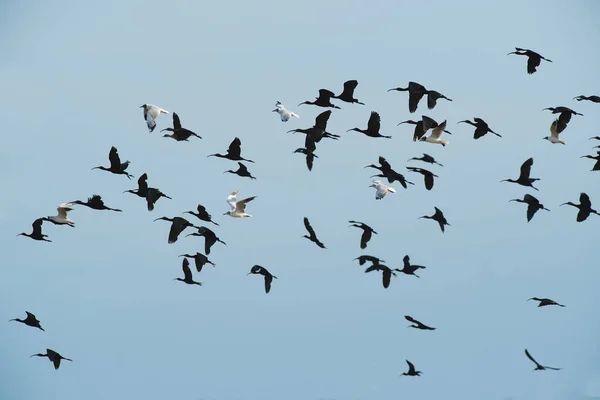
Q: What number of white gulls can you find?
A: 7